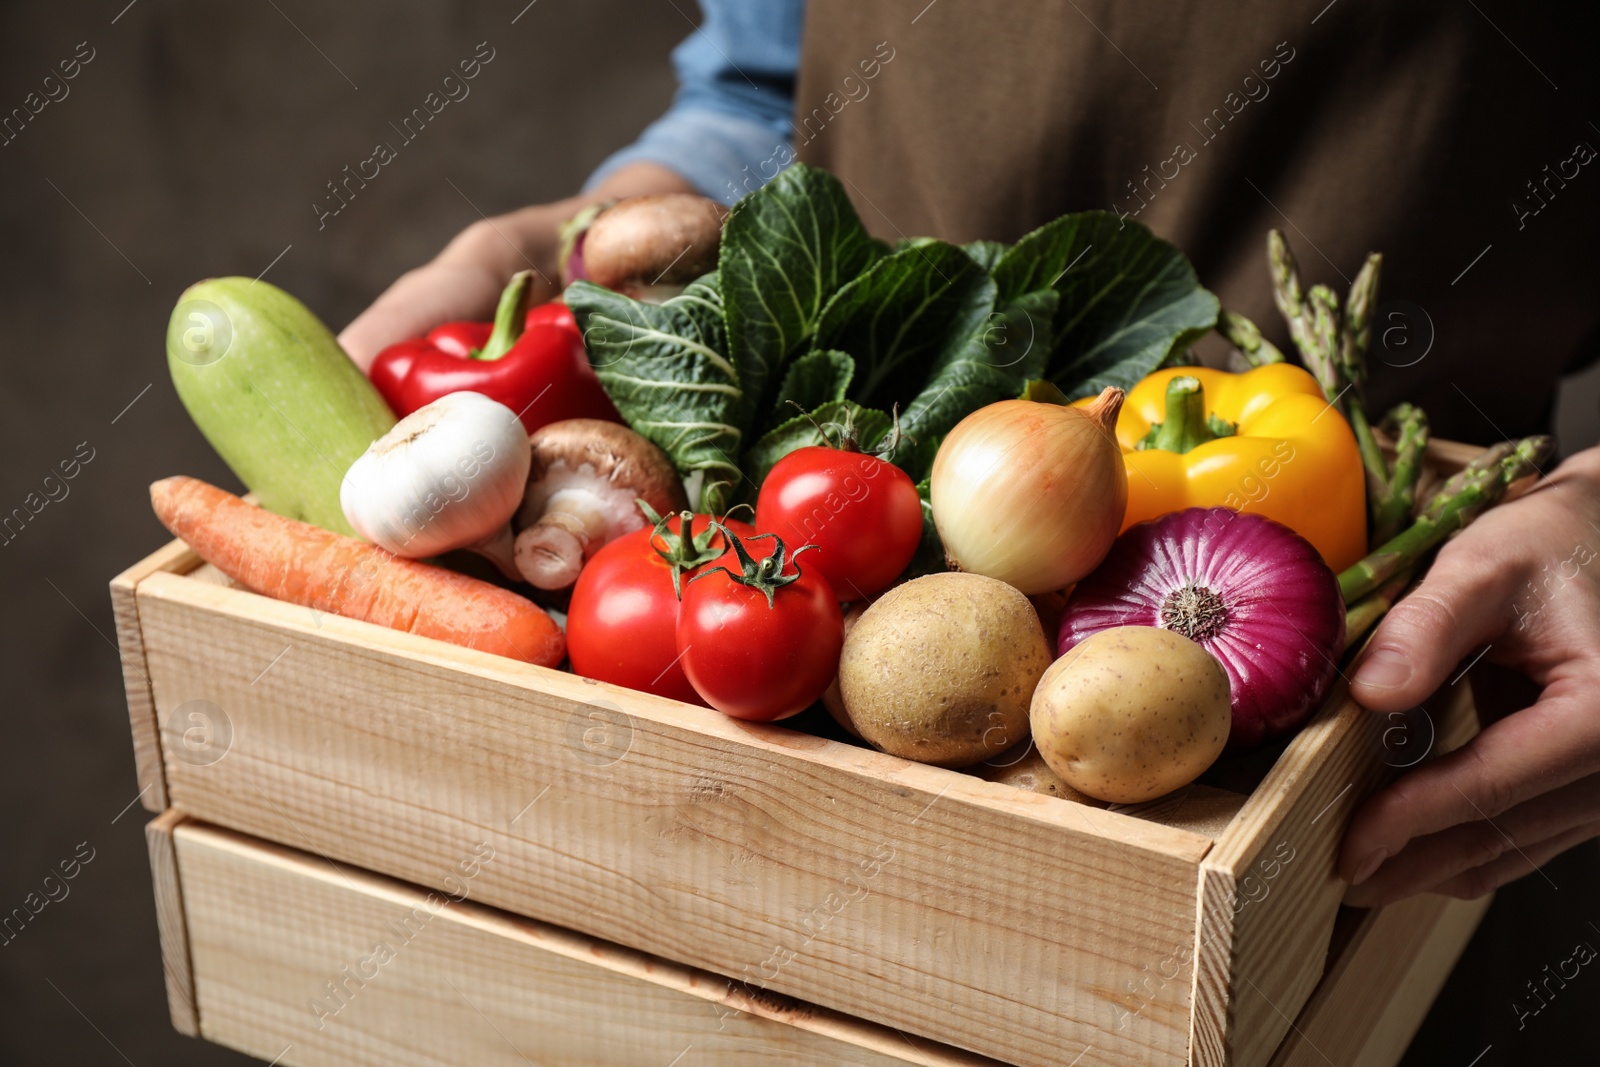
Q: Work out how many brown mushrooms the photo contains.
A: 2